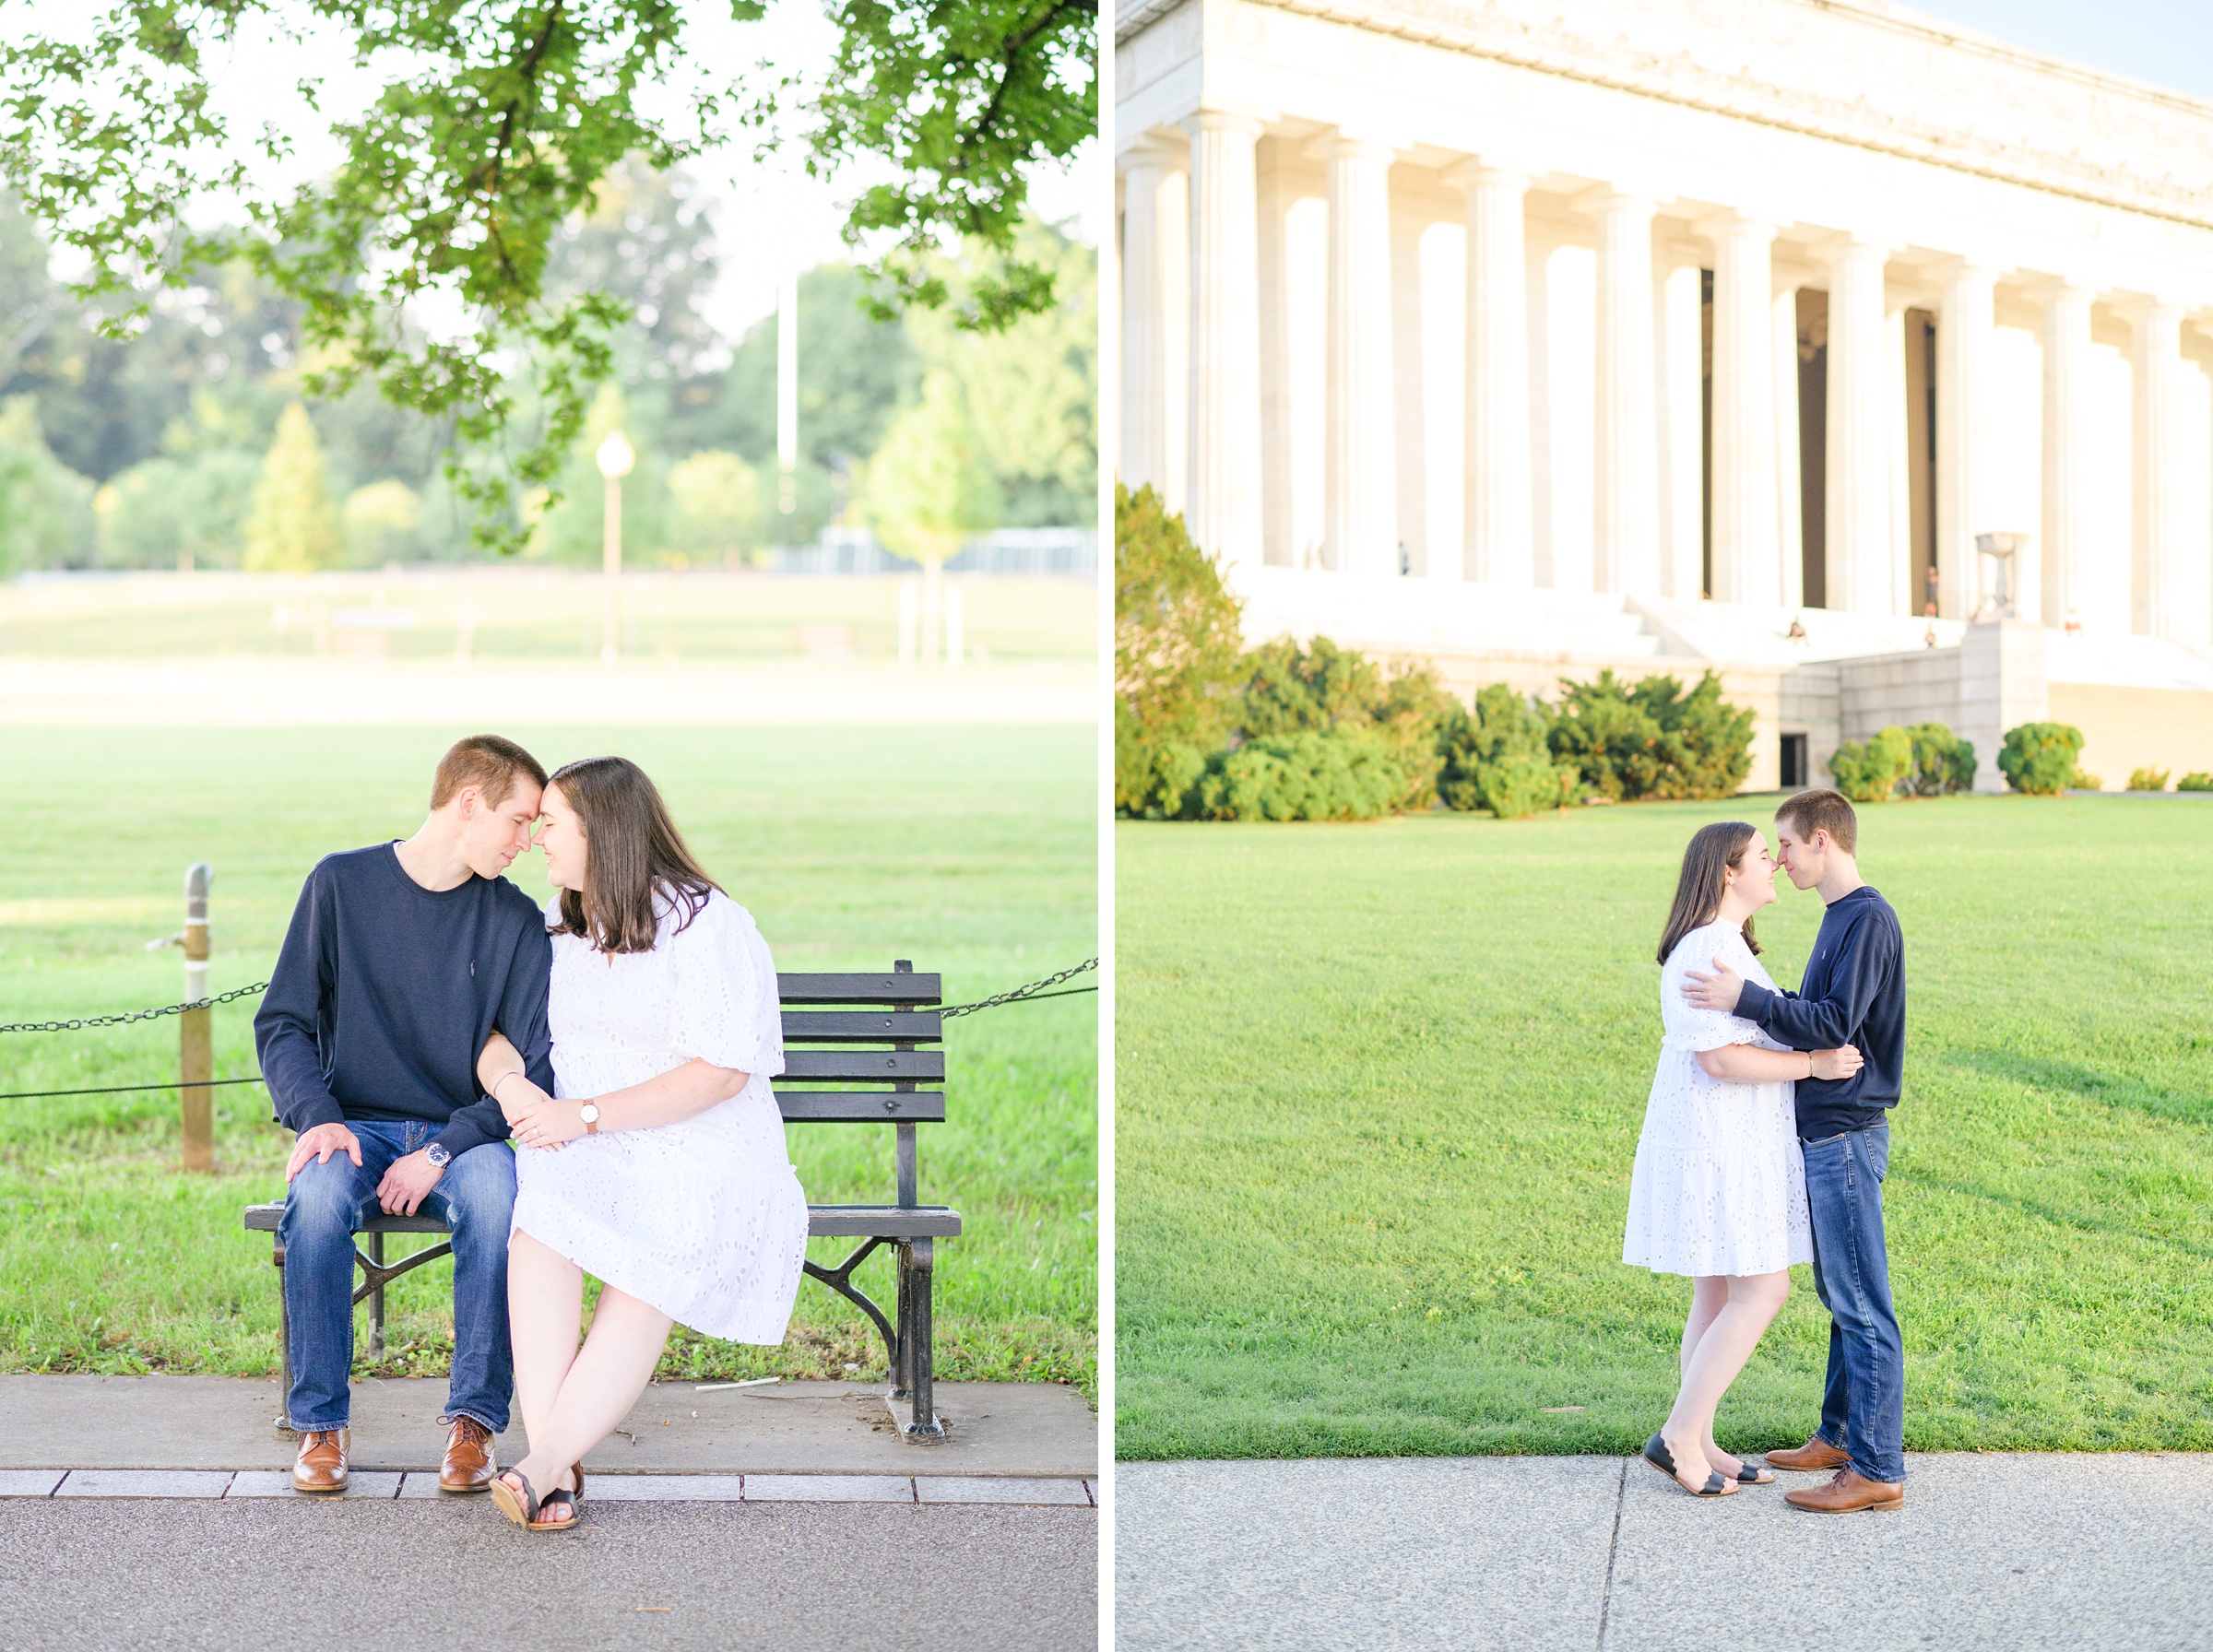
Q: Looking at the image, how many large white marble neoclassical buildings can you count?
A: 1